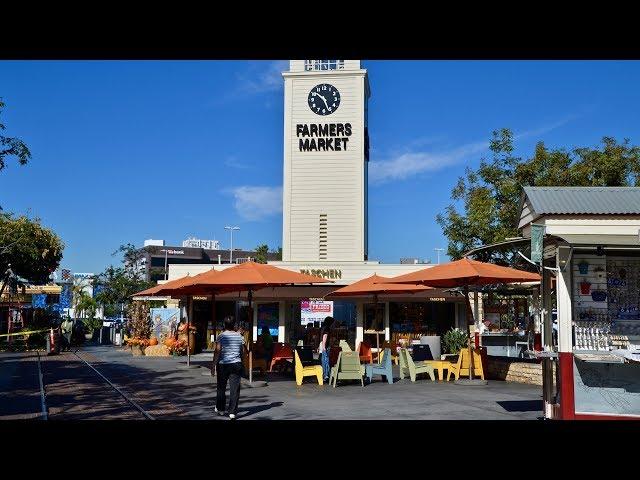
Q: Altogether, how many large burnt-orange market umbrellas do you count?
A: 5